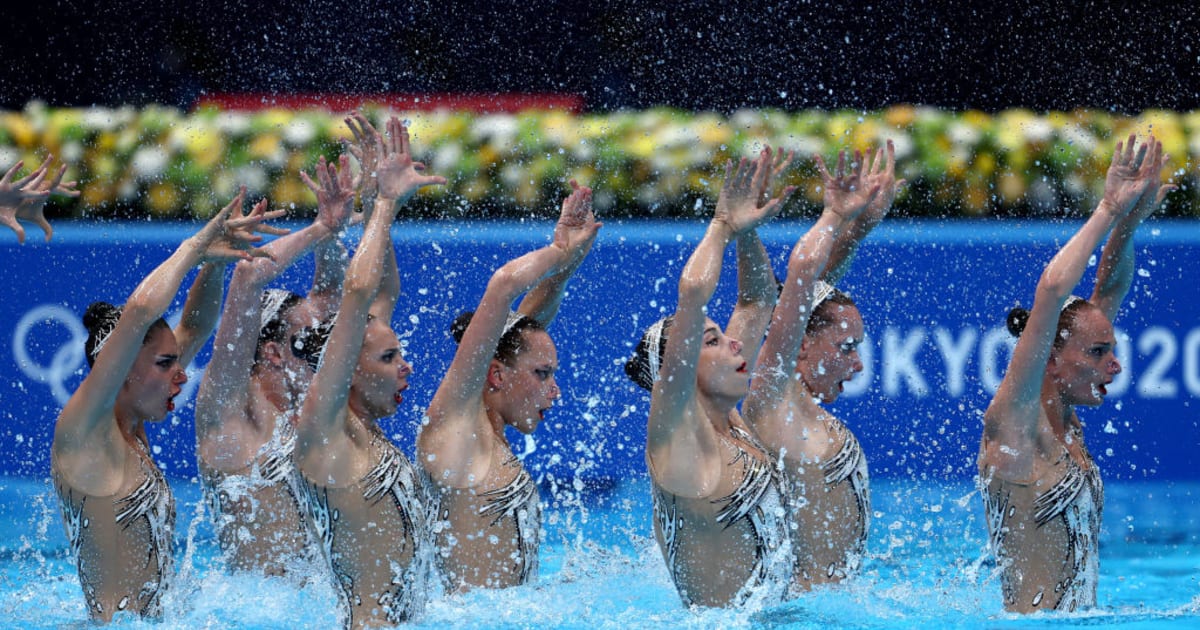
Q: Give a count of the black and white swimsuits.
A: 7